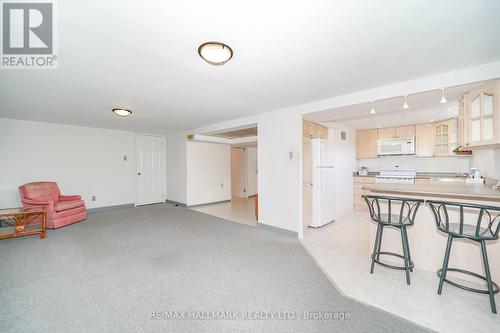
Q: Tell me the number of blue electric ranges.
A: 0